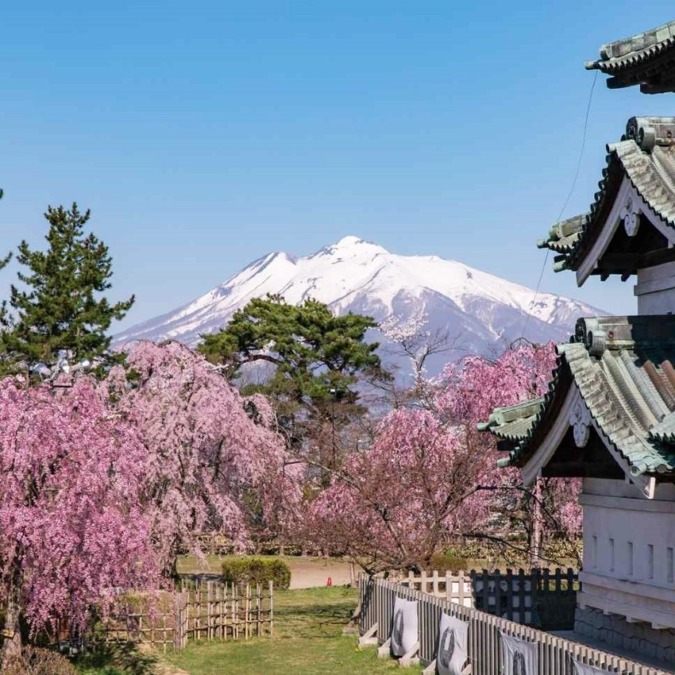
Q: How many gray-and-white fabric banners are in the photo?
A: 4